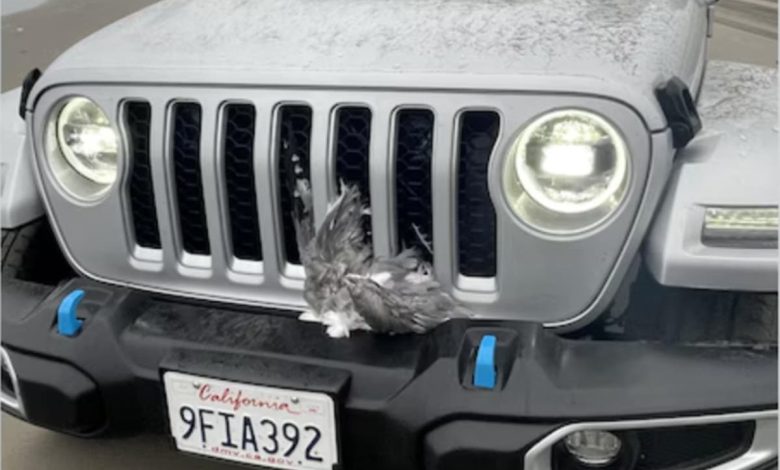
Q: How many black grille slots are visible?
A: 7